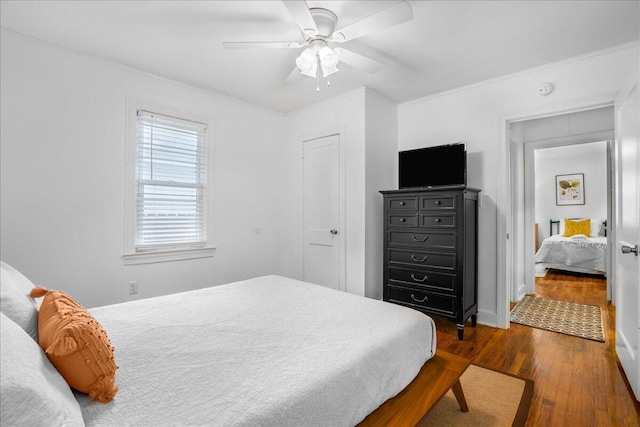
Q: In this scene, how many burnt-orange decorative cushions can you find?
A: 1